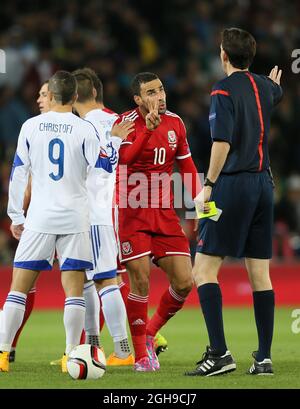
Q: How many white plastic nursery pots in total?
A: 0